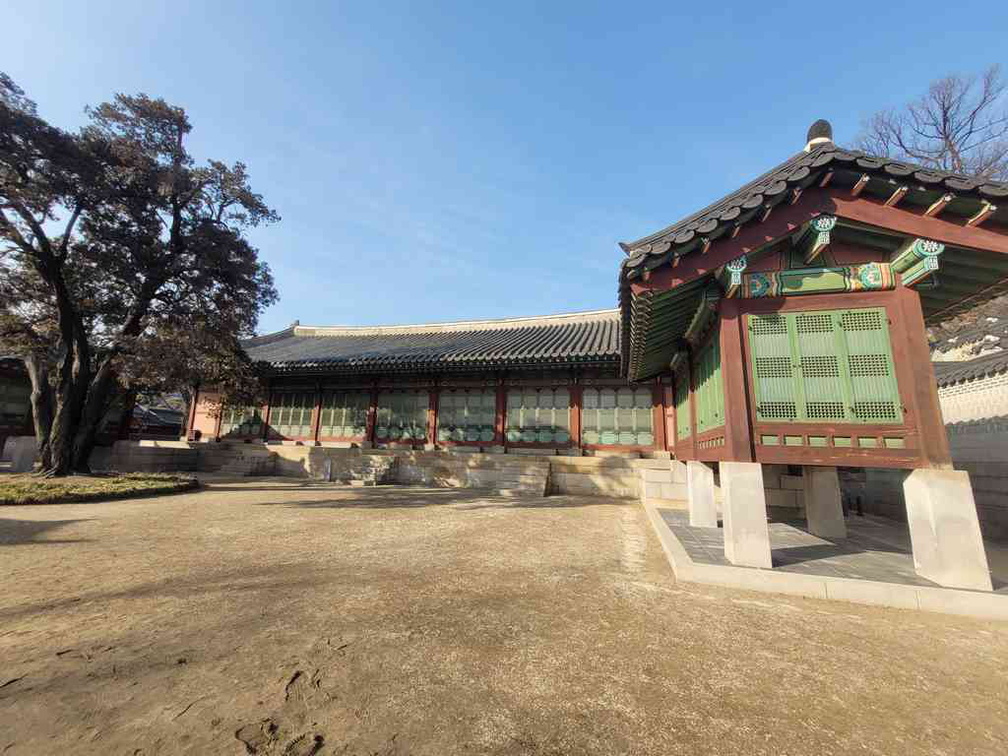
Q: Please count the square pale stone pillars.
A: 4